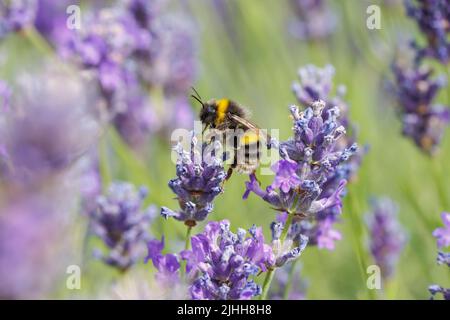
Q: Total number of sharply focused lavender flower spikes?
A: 3